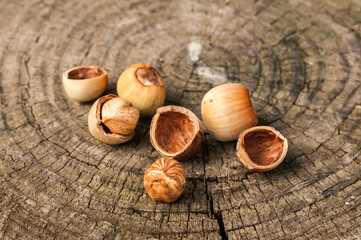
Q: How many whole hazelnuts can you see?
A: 2